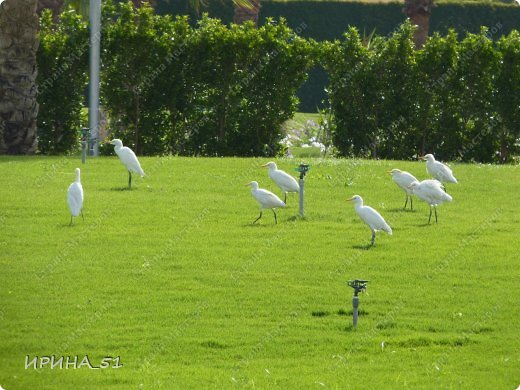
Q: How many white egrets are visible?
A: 8